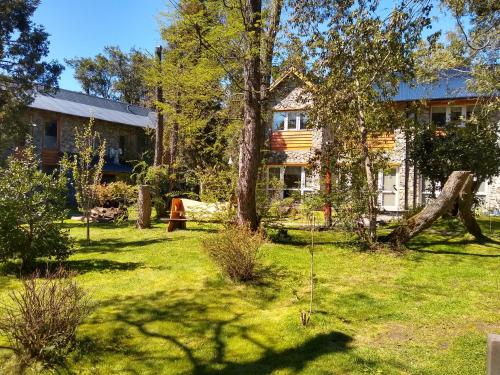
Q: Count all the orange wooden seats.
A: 1